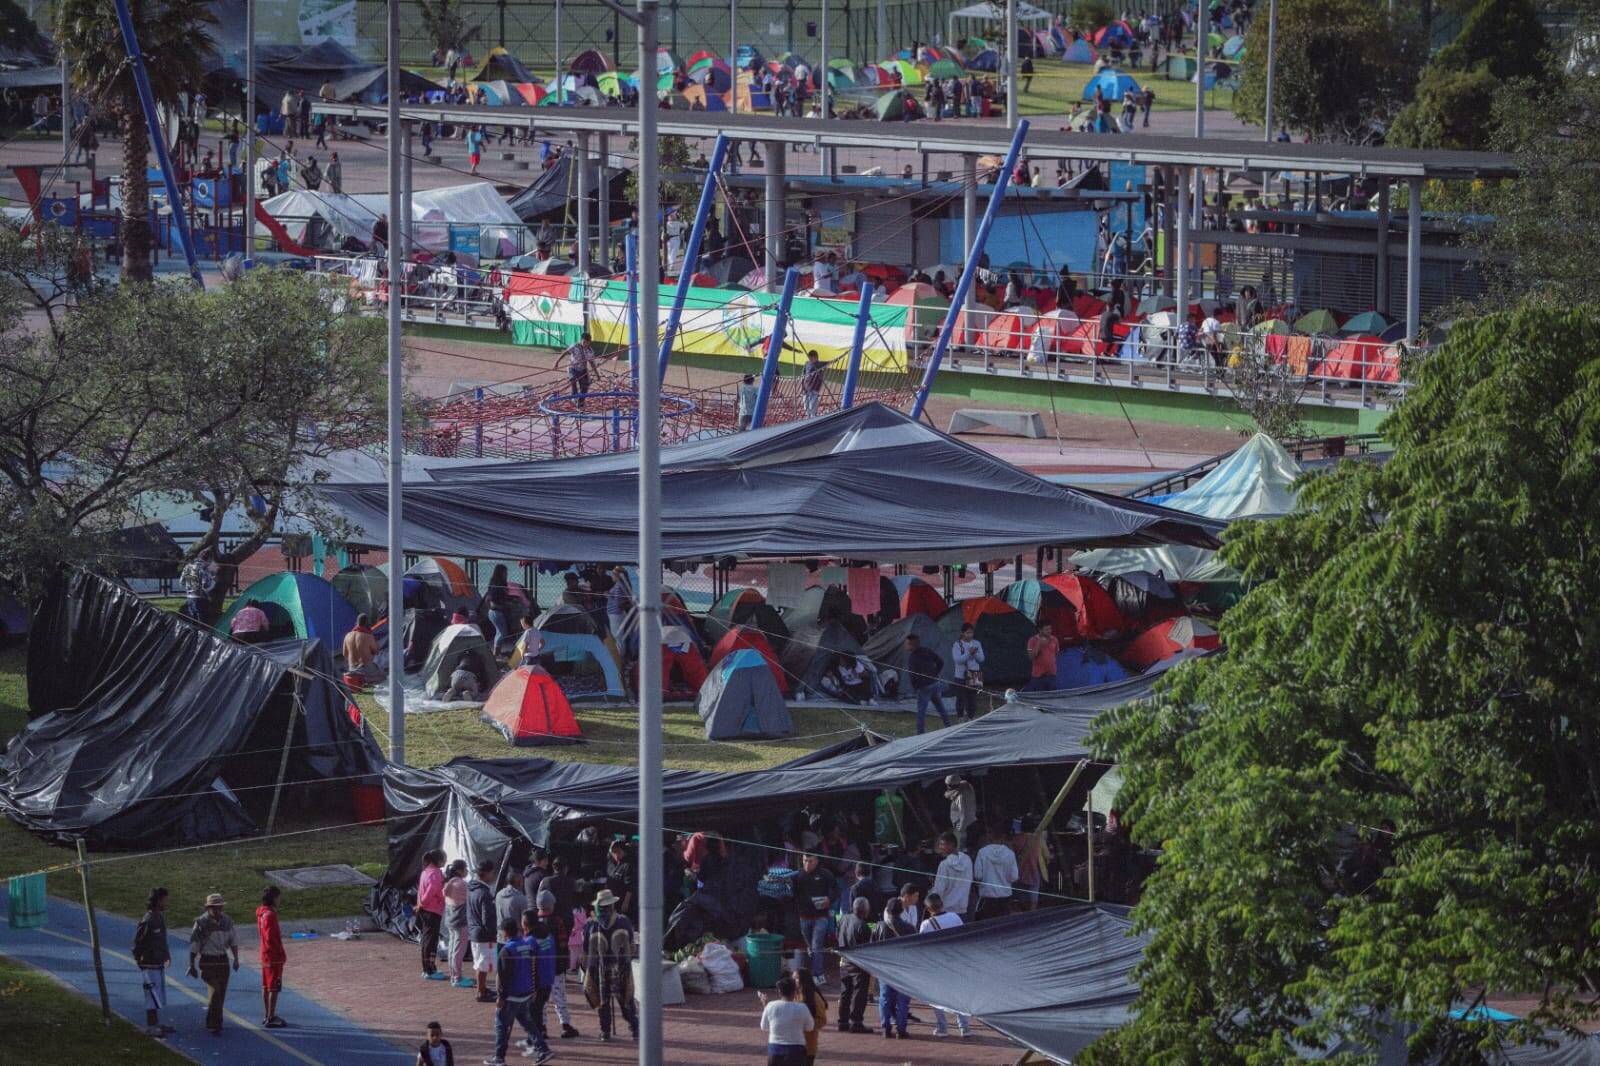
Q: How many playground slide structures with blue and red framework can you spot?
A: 1